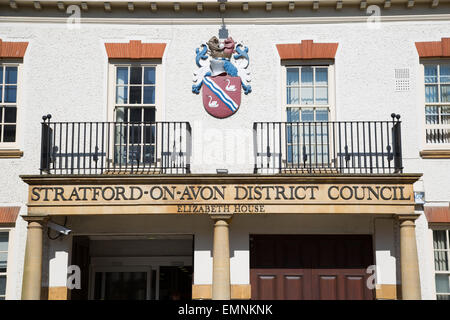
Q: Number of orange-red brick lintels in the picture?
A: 6